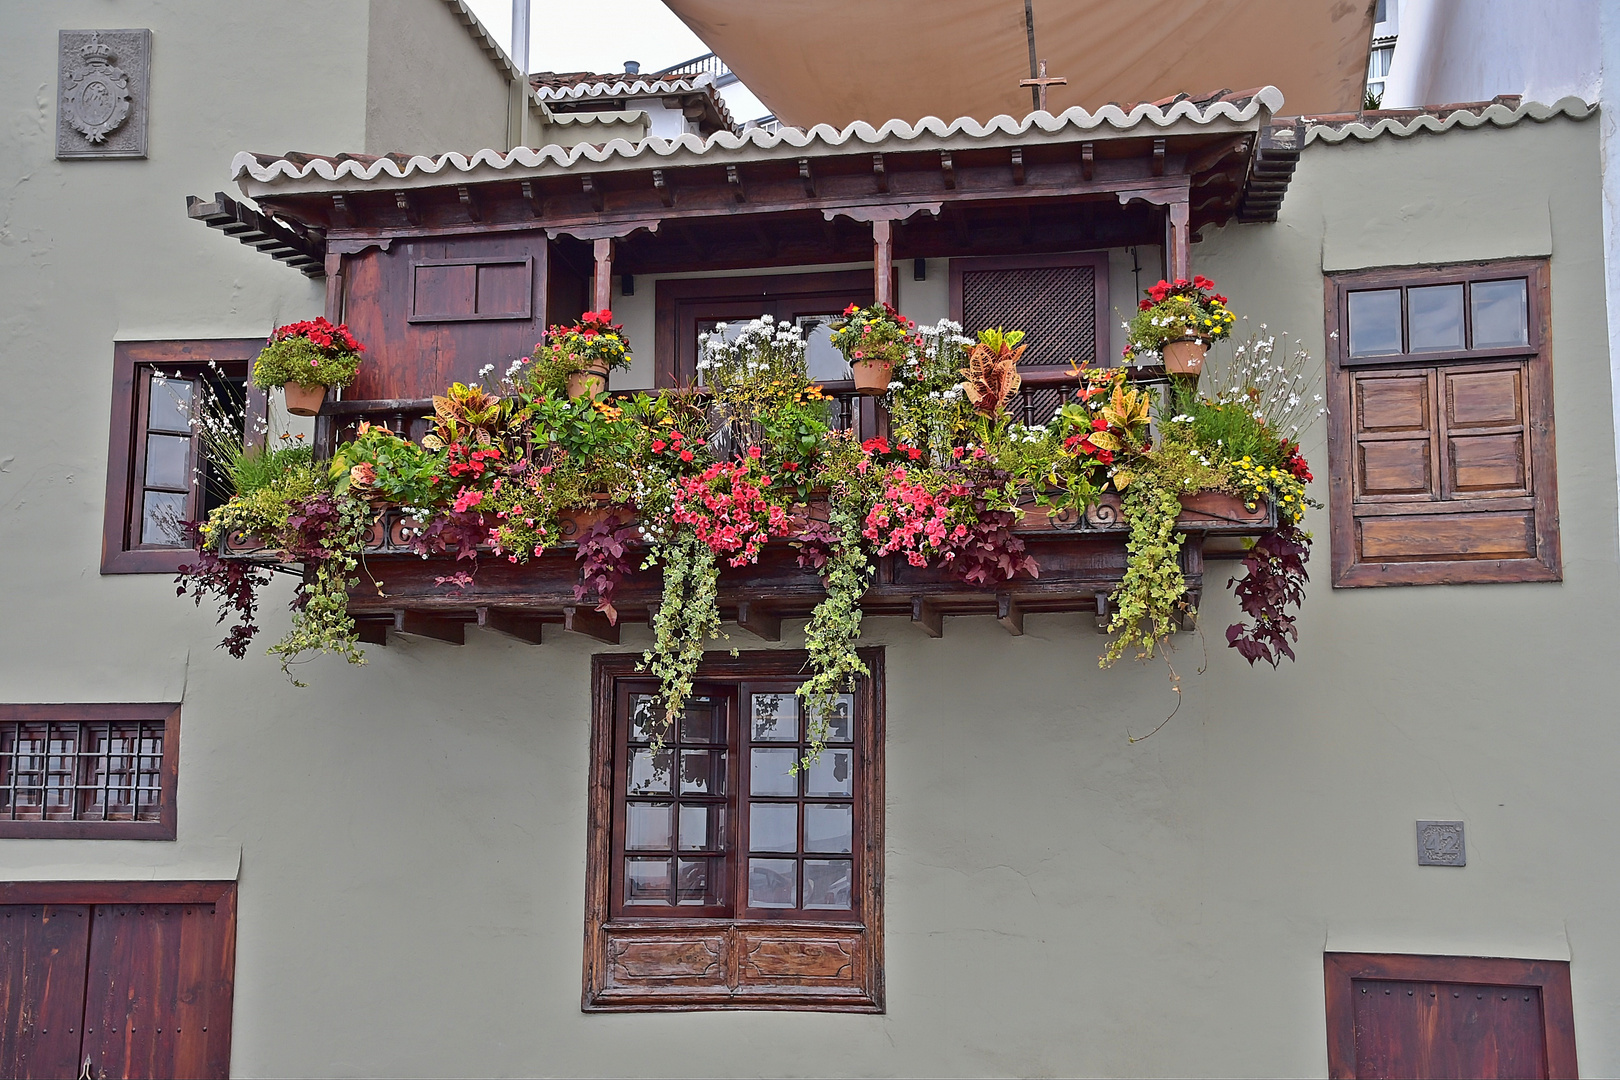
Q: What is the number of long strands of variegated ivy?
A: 4